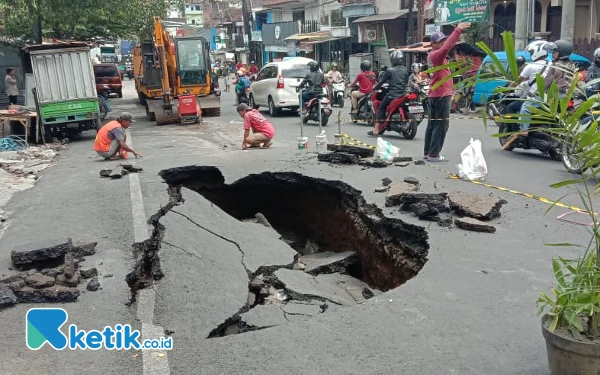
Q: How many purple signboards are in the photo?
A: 0